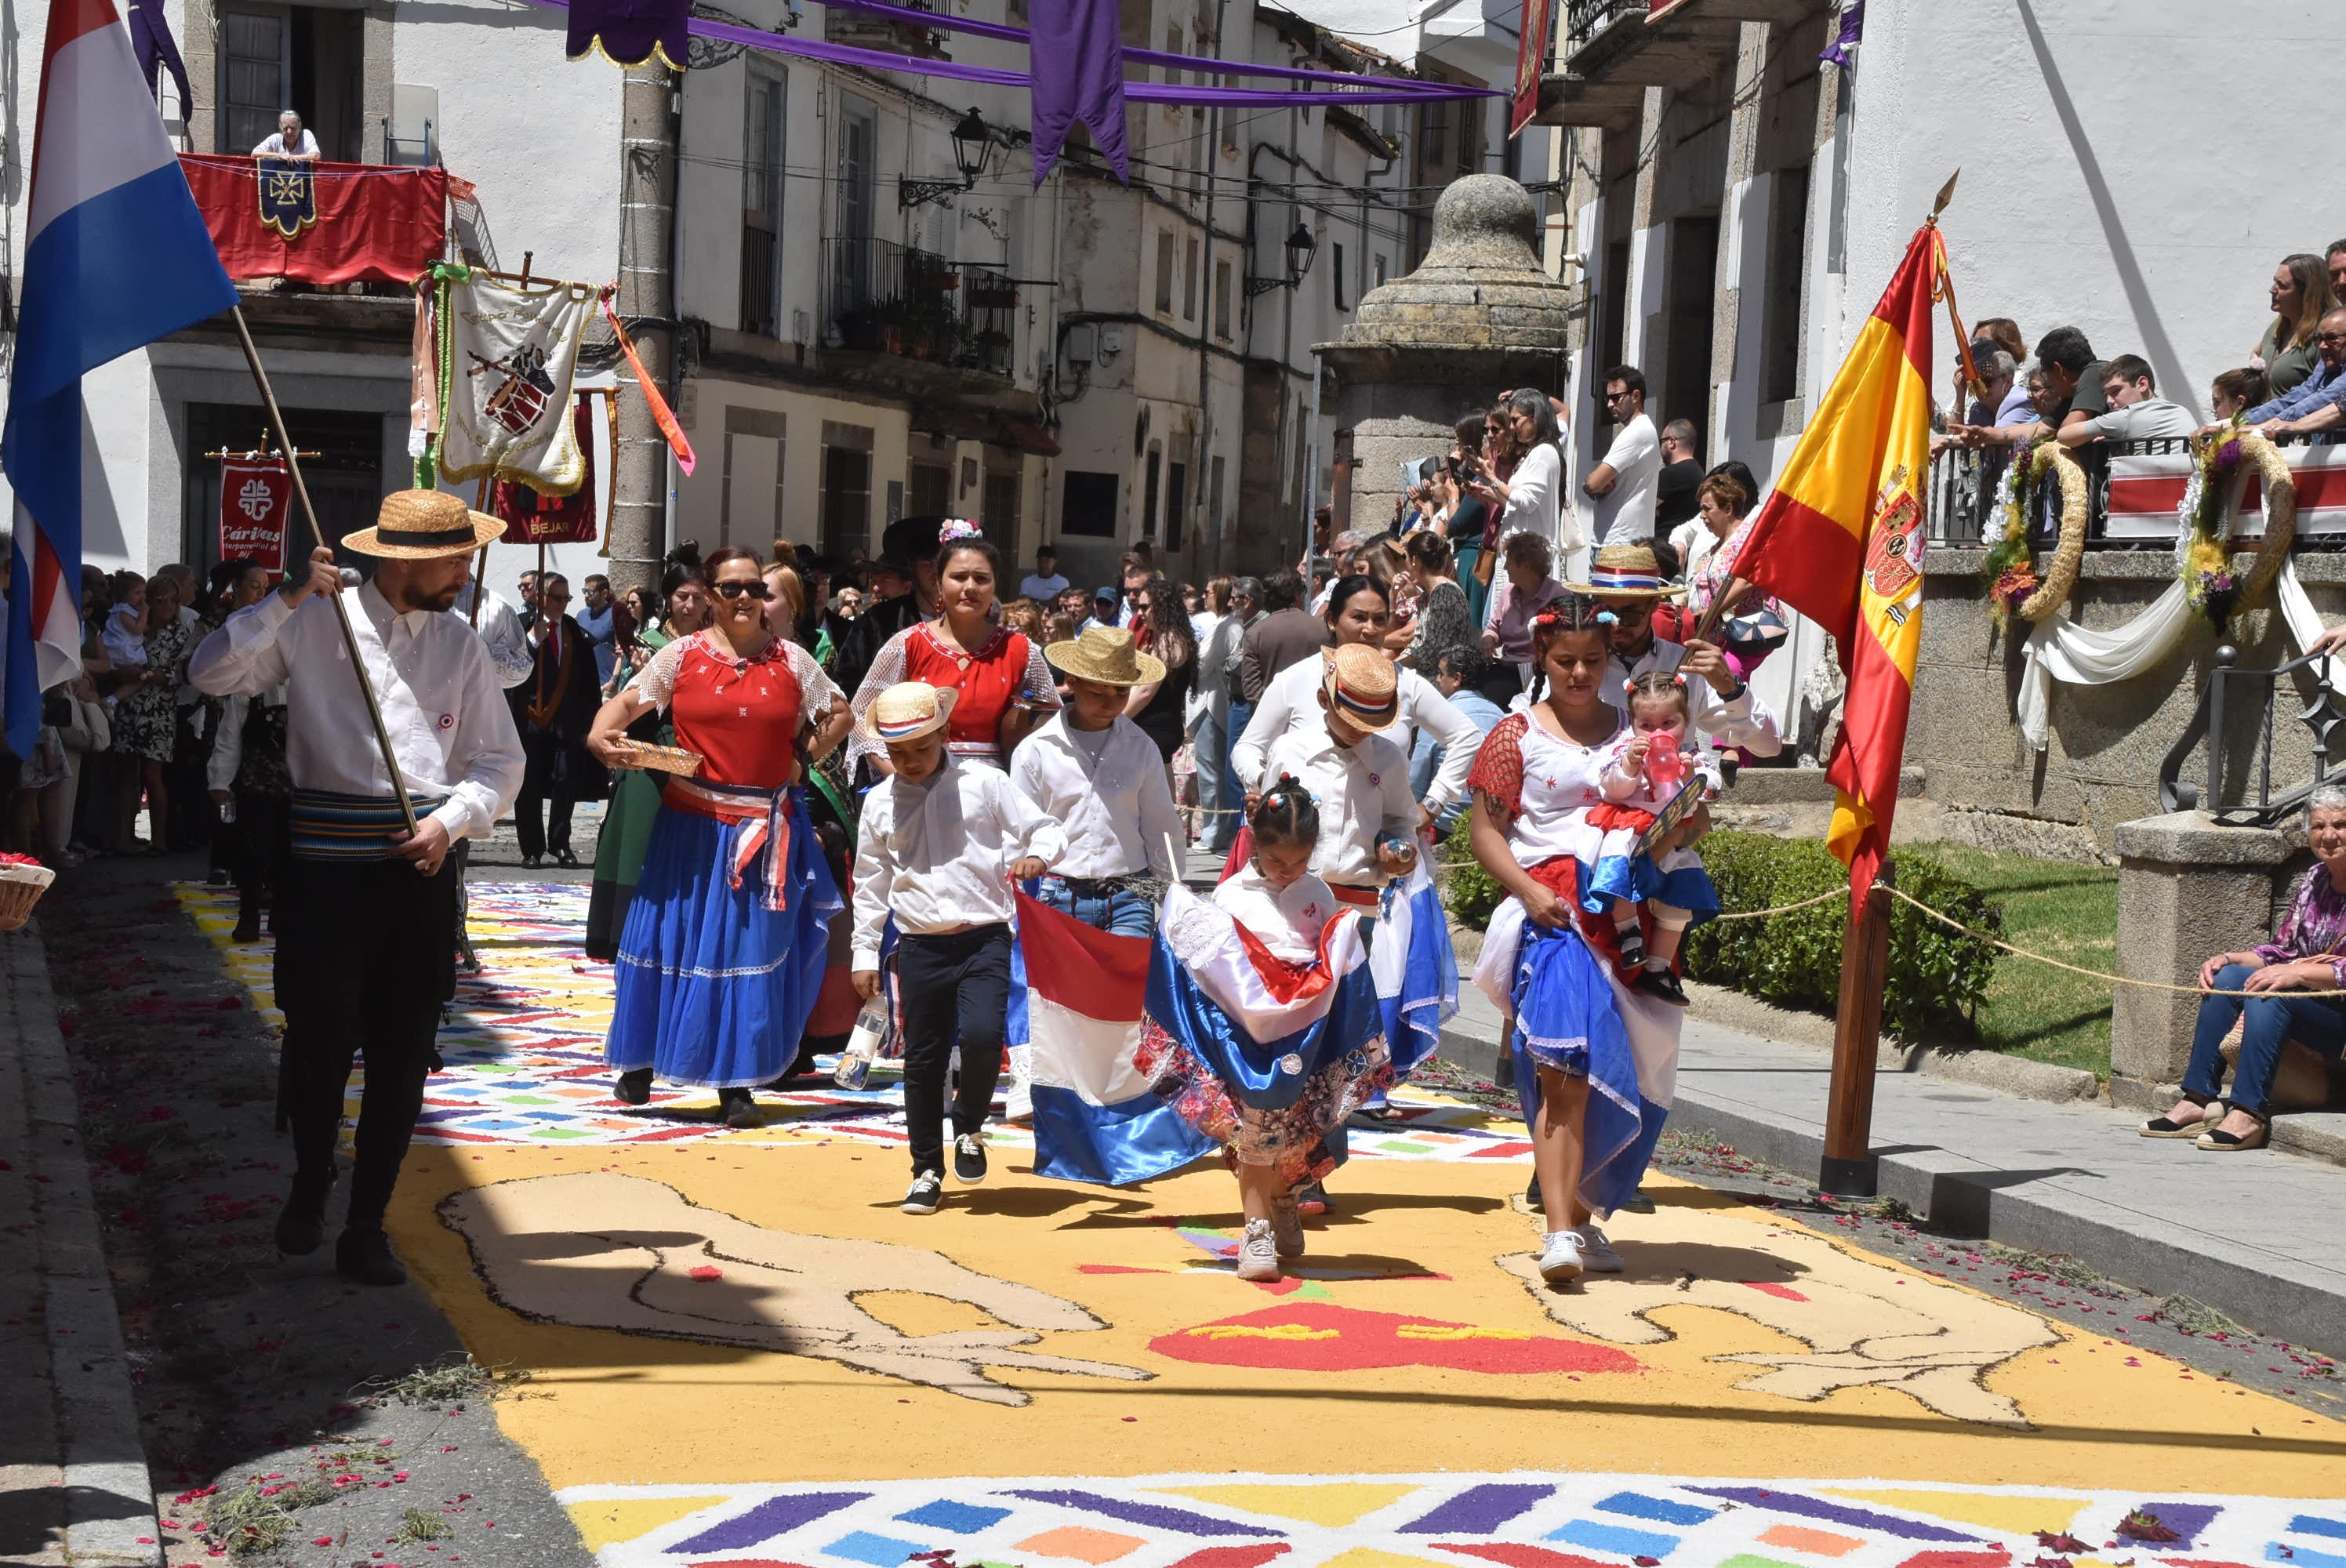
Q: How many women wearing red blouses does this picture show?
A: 2